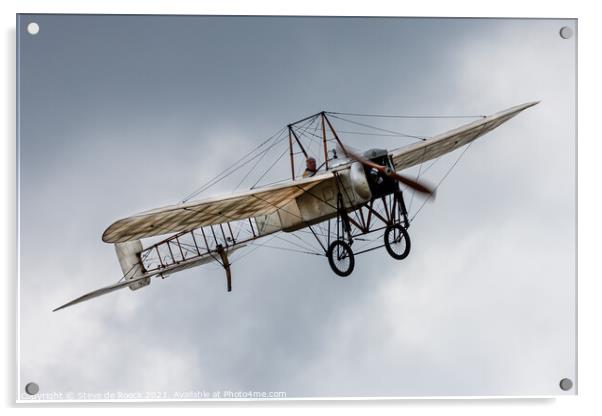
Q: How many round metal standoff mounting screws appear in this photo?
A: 4